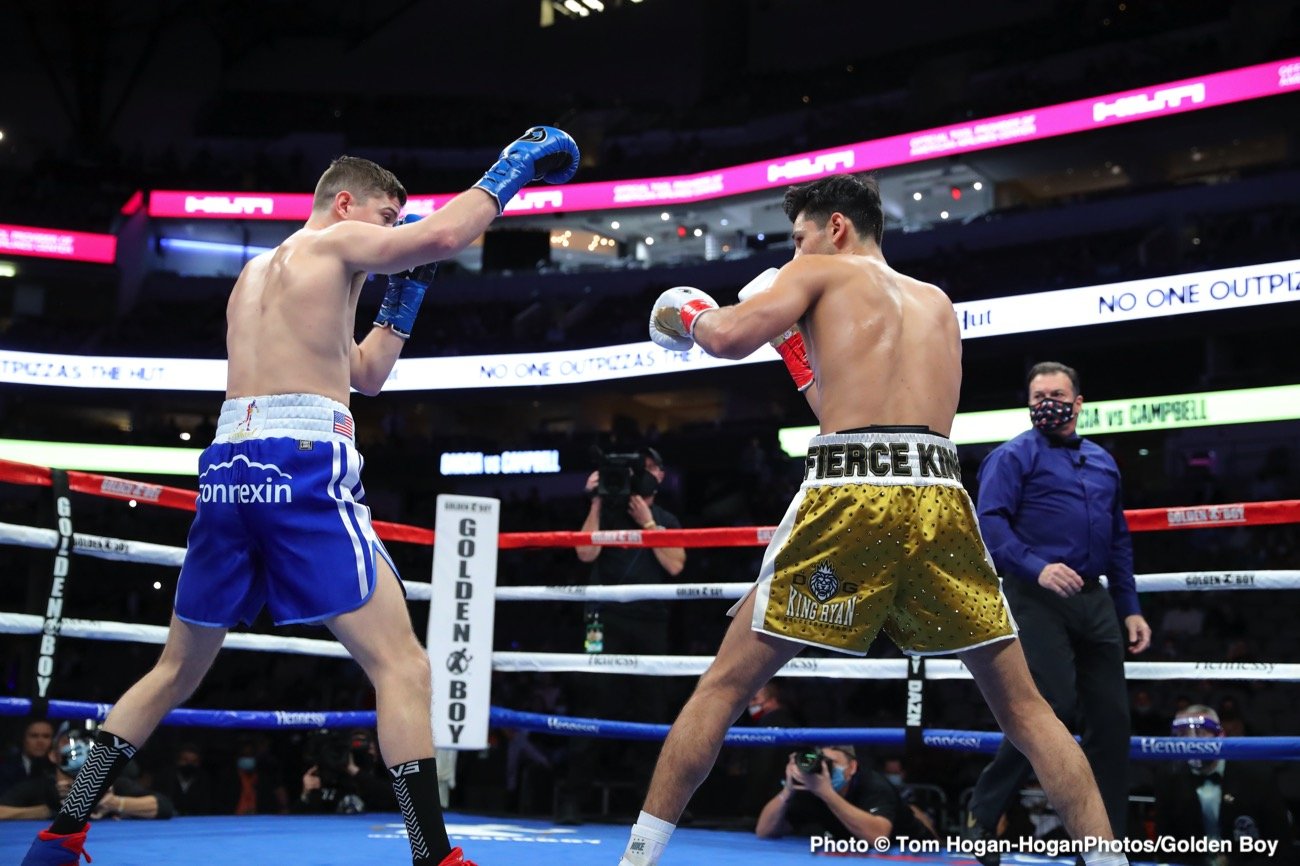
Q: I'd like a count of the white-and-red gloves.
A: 2